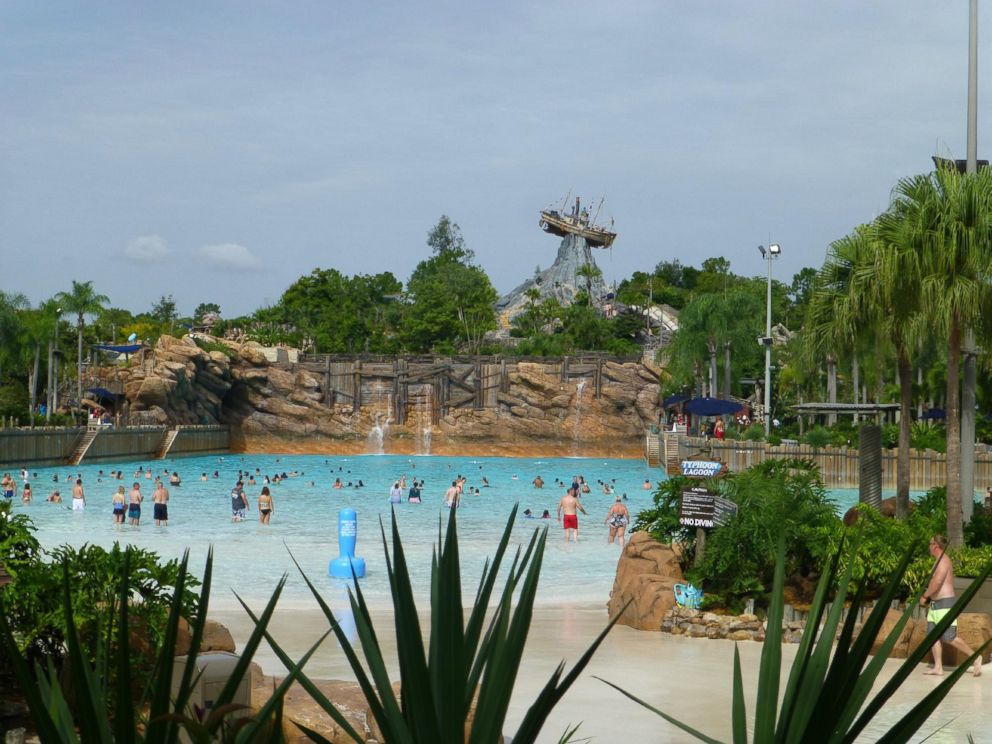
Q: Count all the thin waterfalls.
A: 3